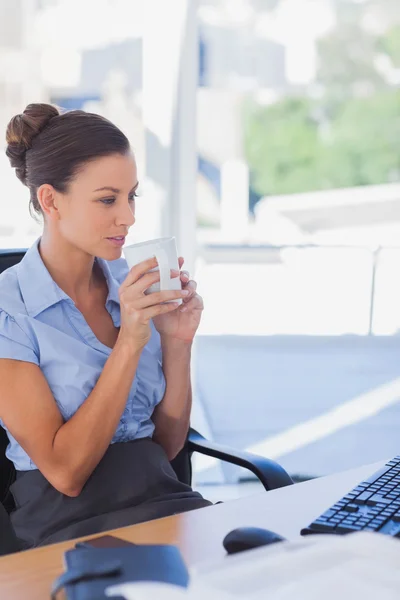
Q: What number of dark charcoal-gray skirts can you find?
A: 1